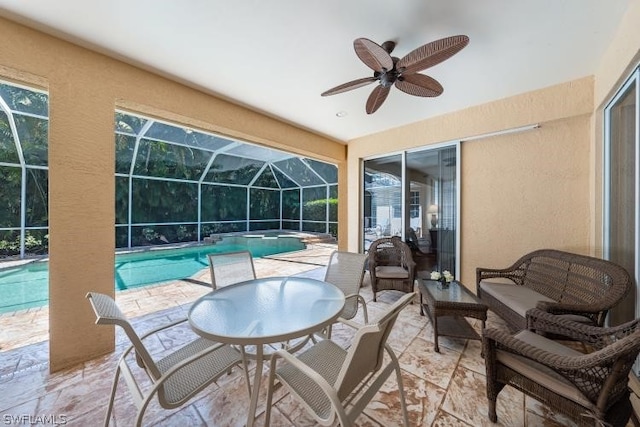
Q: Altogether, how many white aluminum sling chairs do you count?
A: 4